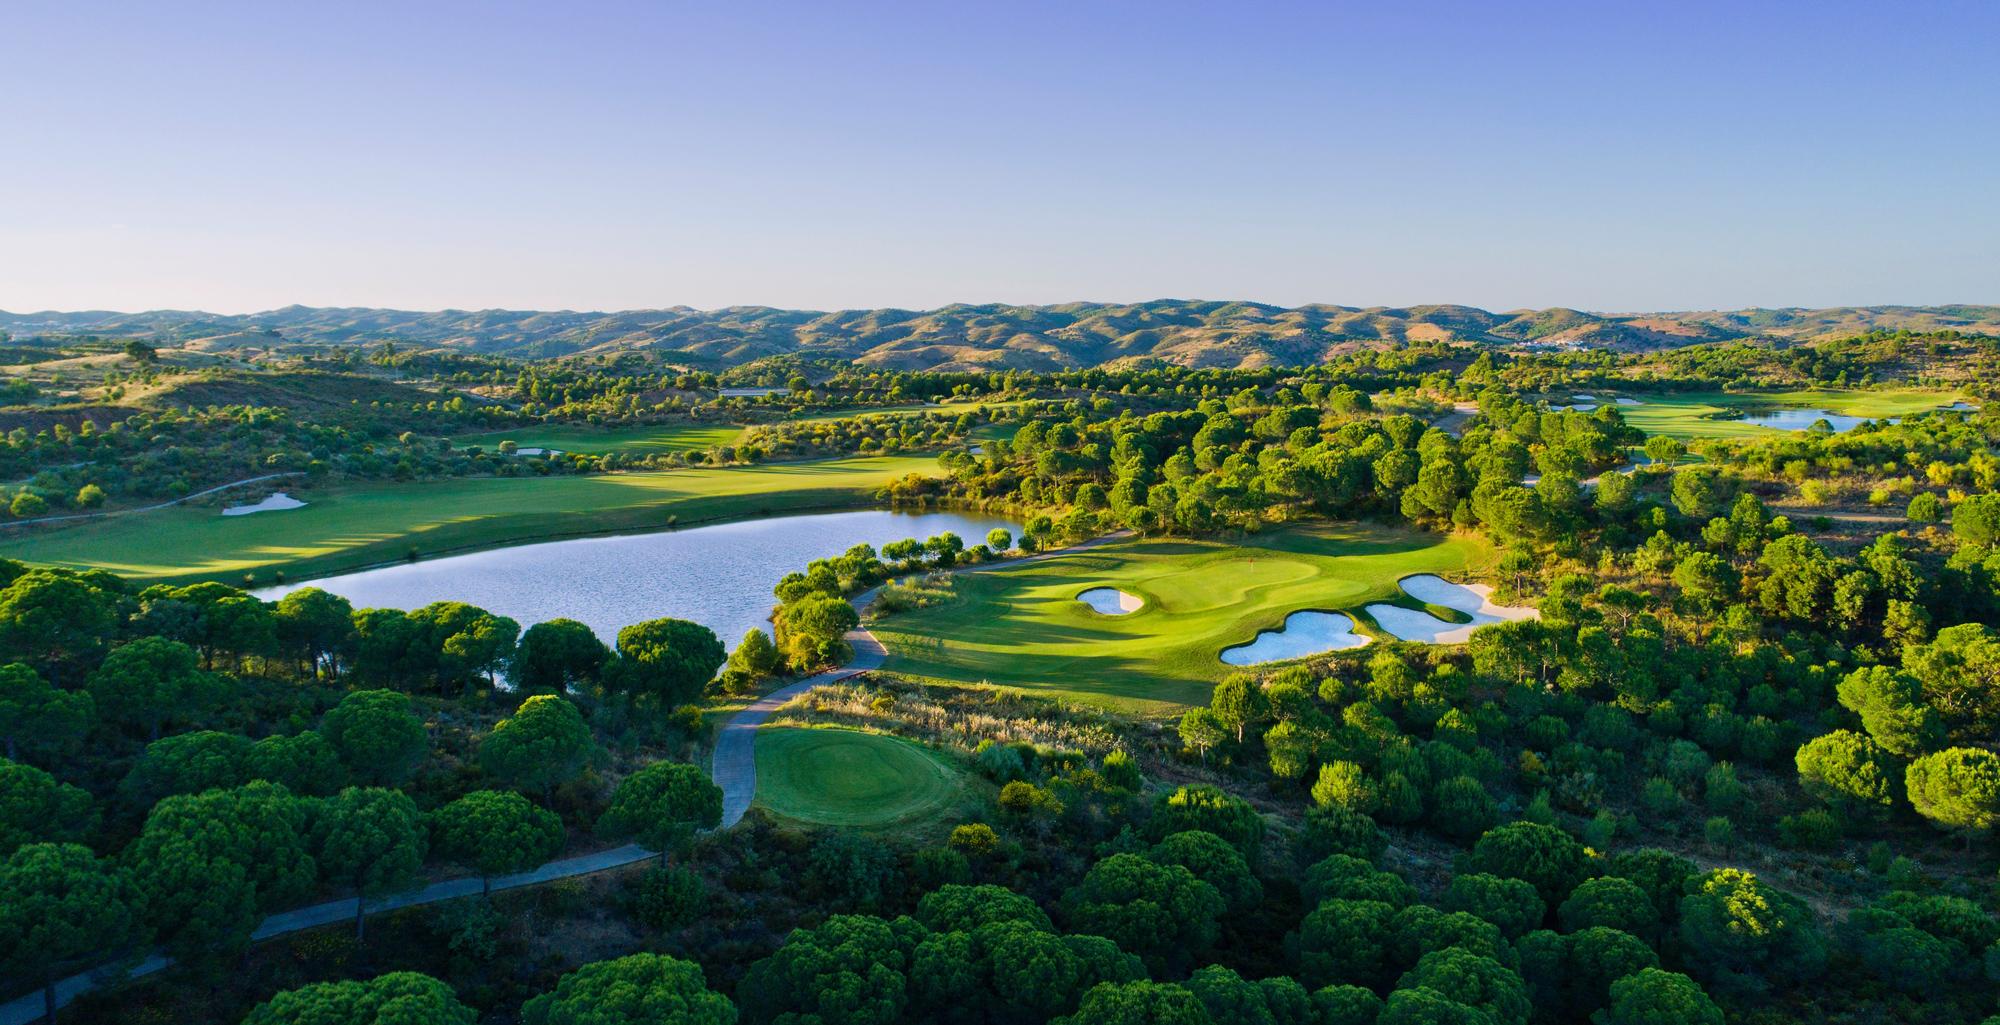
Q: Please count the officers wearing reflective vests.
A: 0